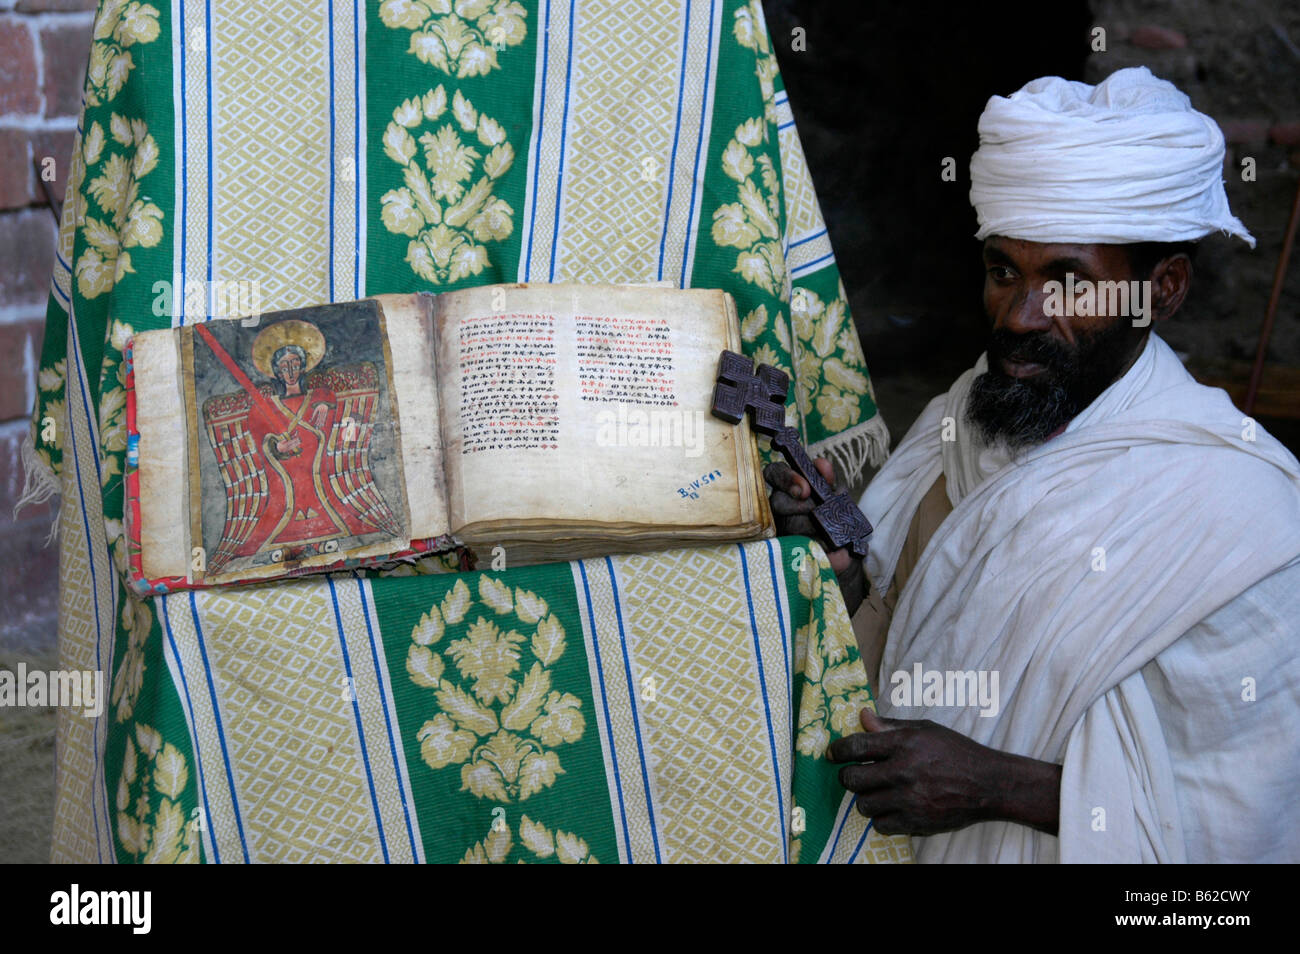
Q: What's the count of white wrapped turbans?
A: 1